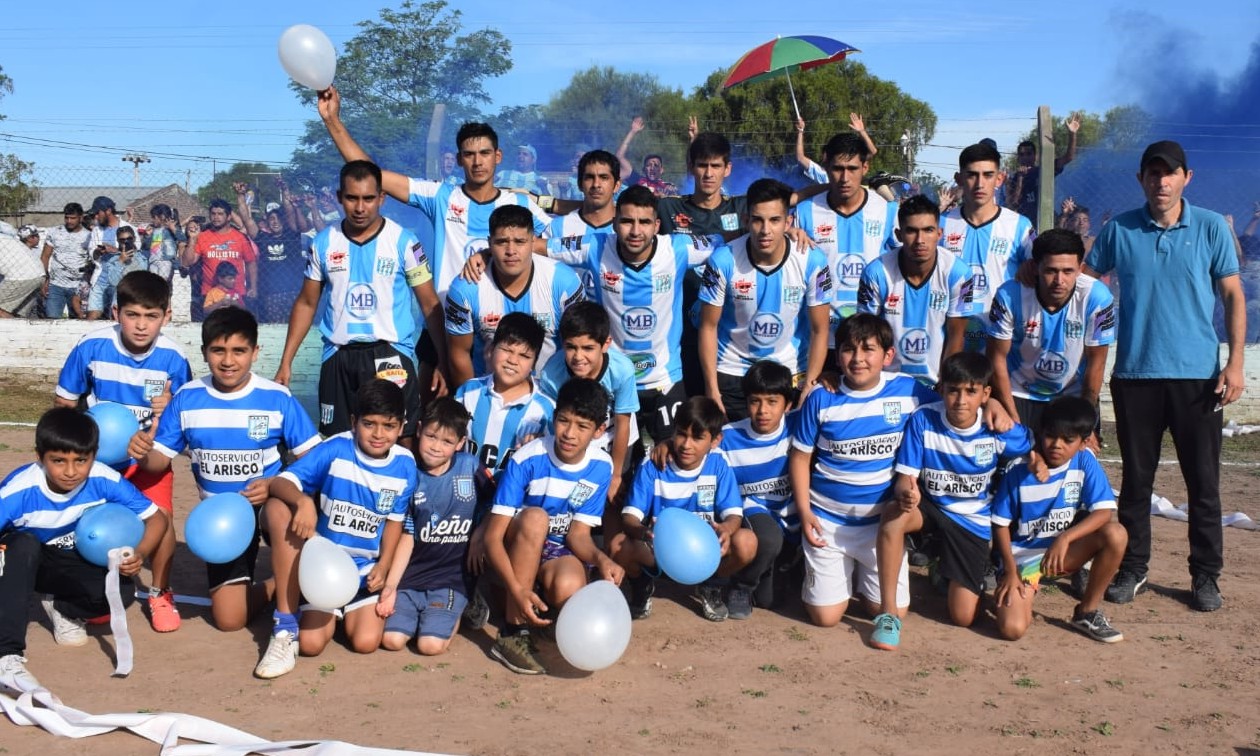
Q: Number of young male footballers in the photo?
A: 13